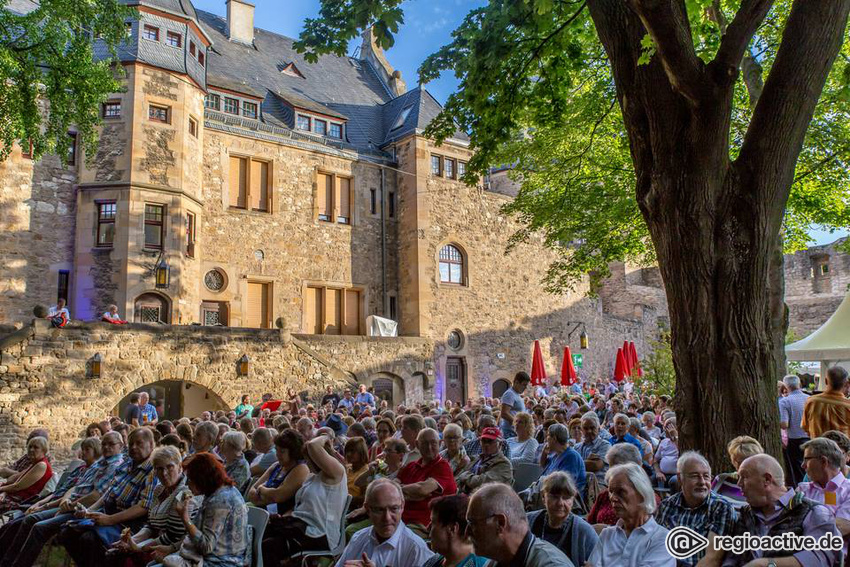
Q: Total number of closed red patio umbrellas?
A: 5